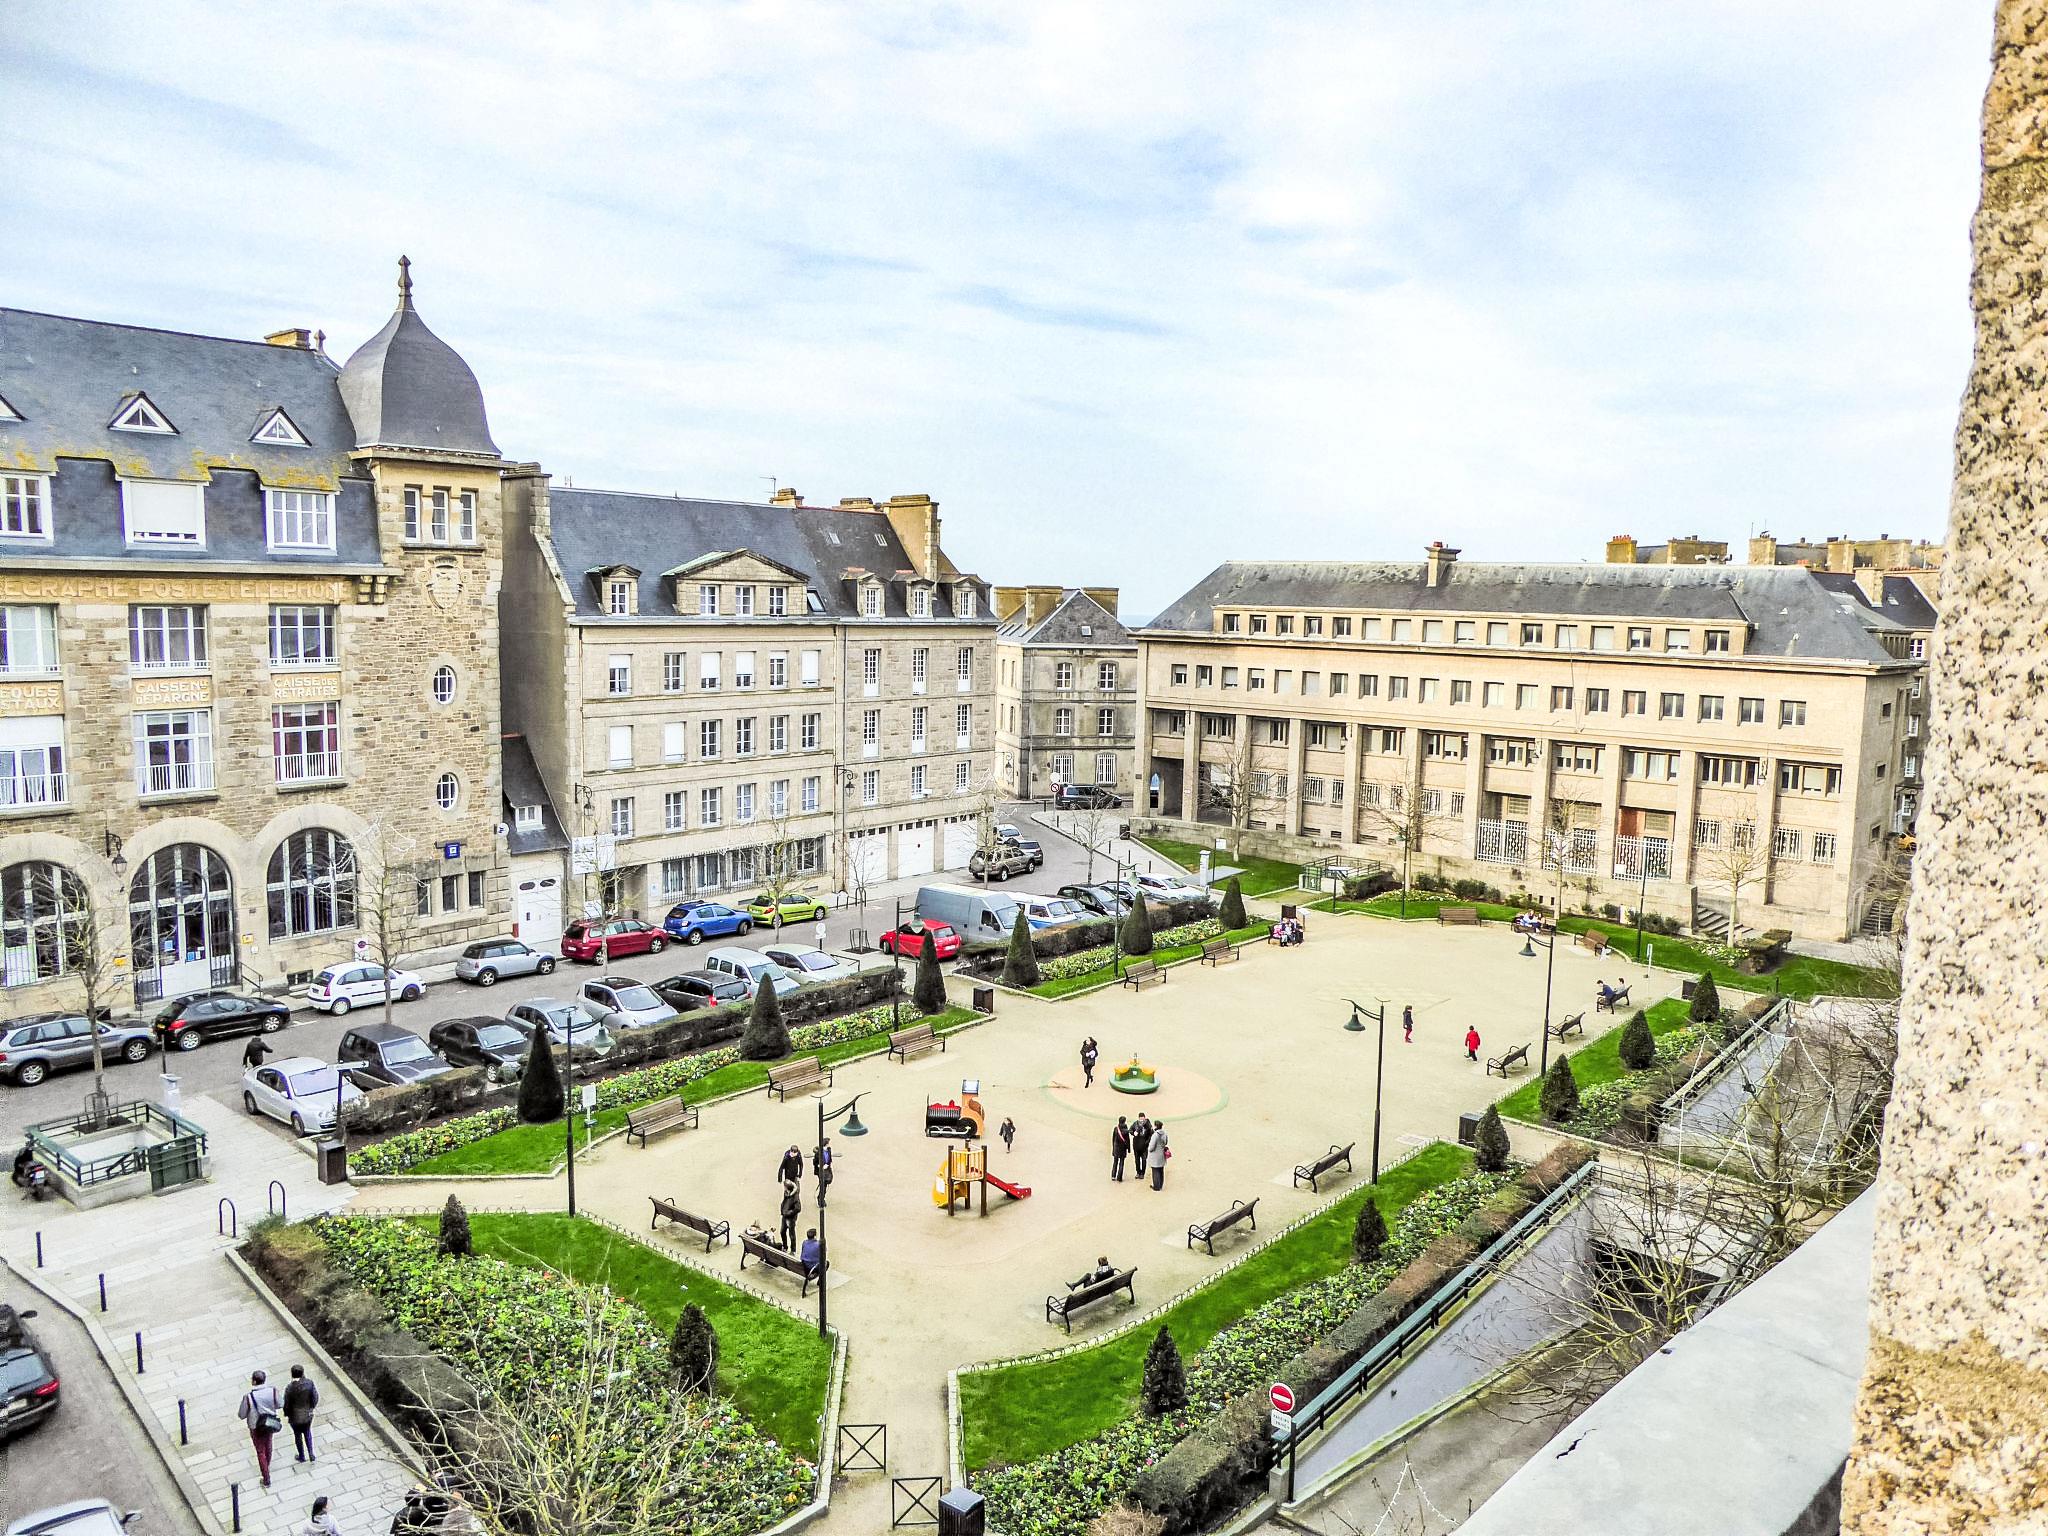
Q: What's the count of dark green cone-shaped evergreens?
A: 14